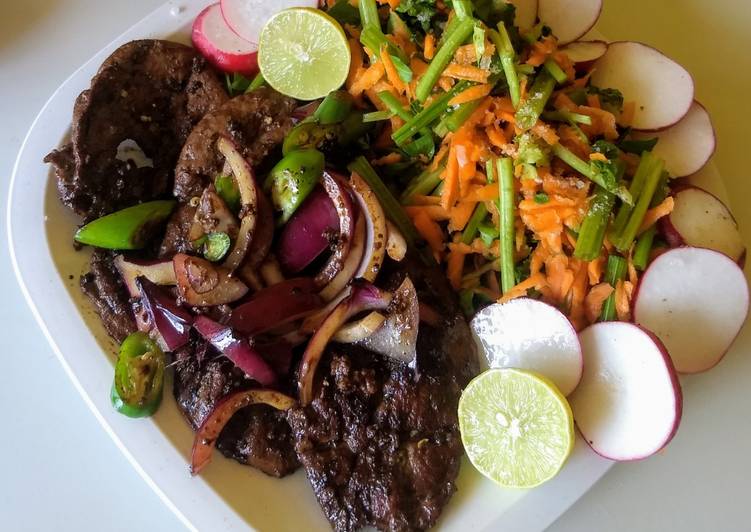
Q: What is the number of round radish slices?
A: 11